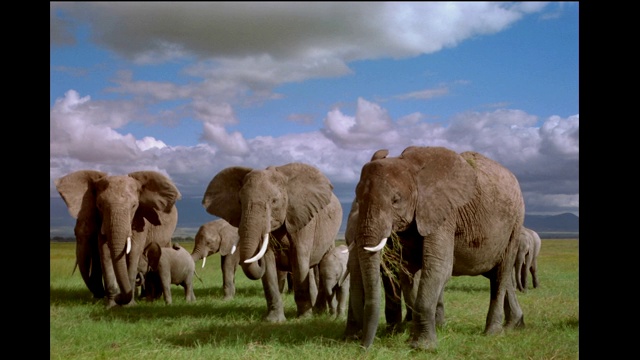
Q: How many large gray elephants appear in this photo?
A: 3